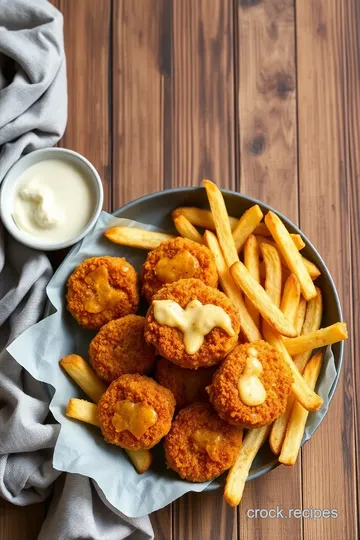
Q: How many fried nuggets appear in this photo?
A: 8